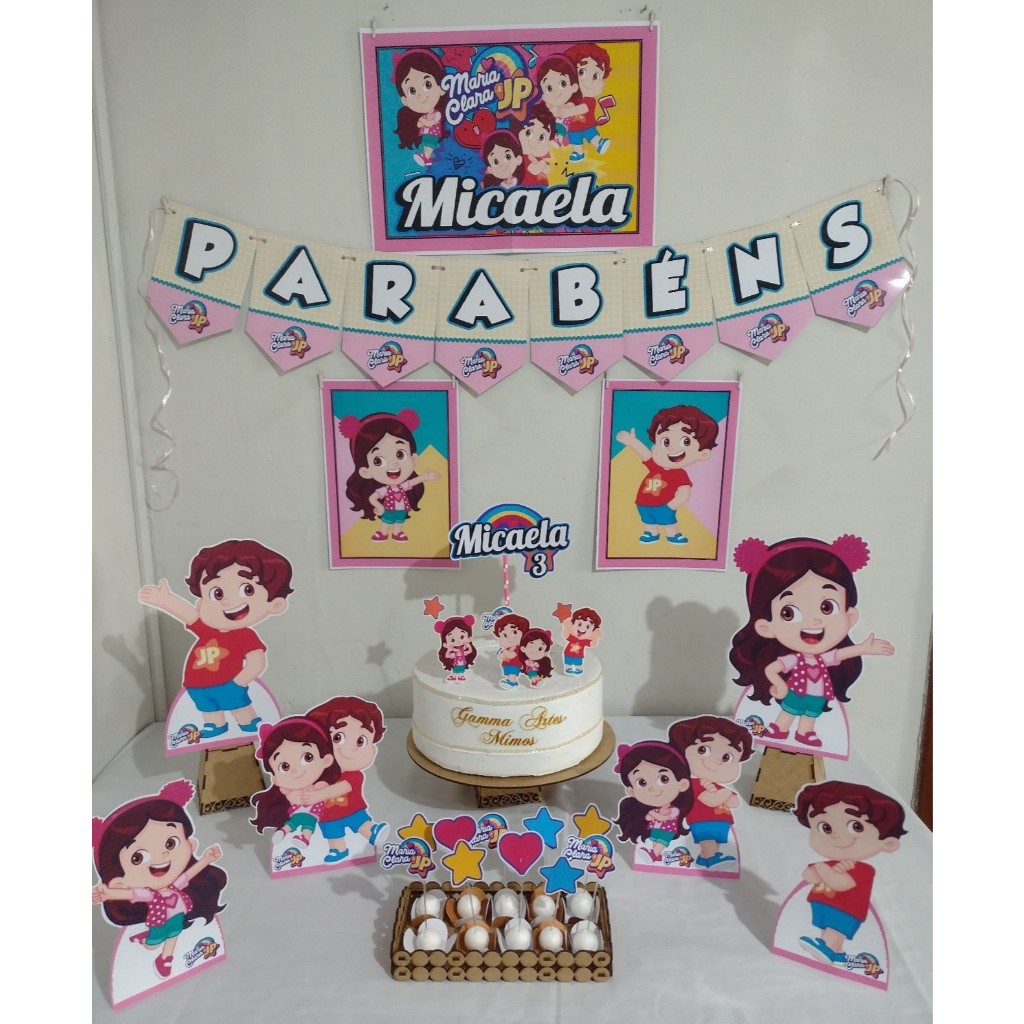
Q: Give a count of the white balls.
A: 10